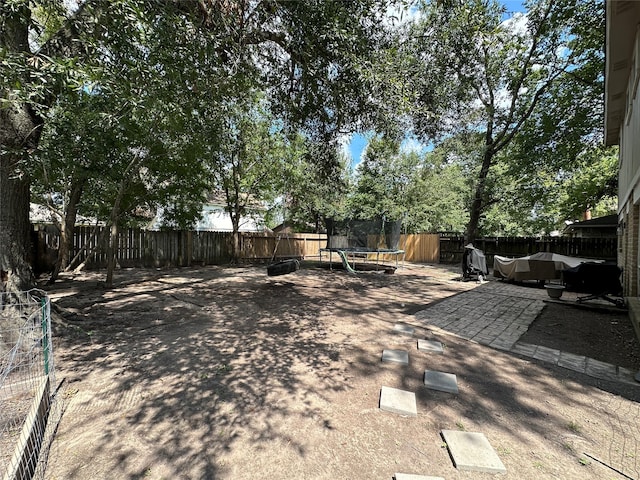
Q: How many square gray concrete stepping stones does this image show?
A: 7